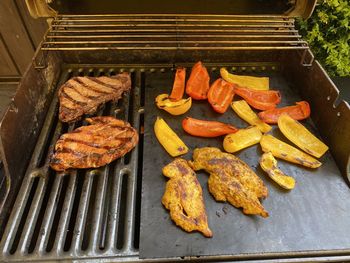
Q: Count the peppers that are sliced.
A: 14